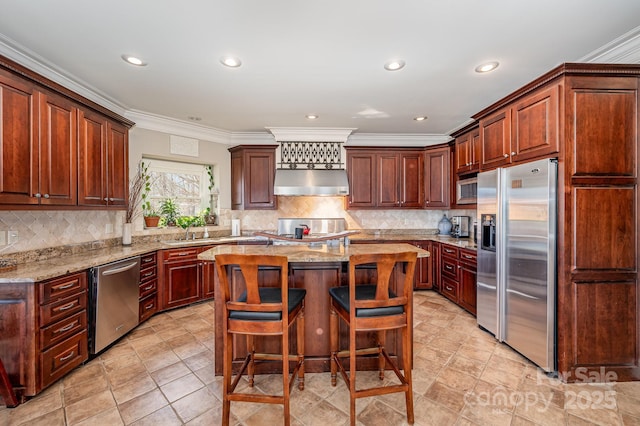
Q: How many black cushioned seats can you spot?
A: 2